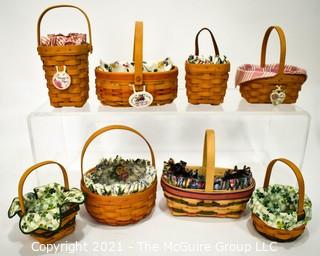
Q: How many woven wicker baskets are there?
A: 8